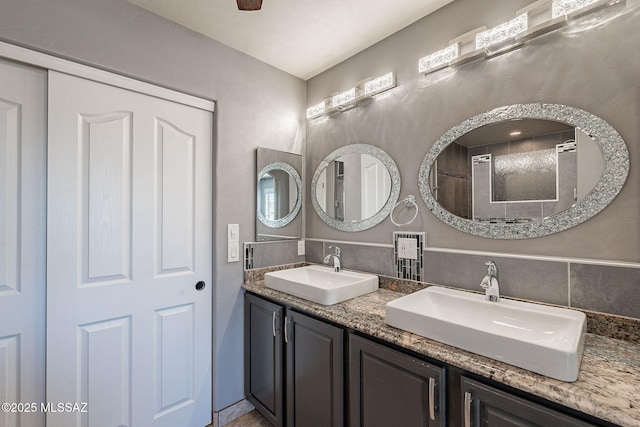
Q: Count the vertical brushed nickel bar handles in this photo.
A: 4